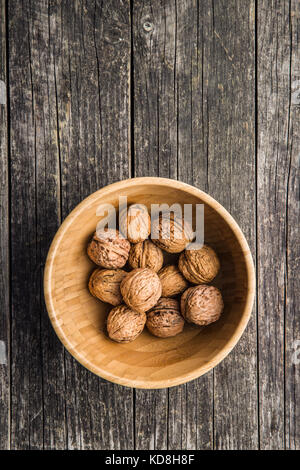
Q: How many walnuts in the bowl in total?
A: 11